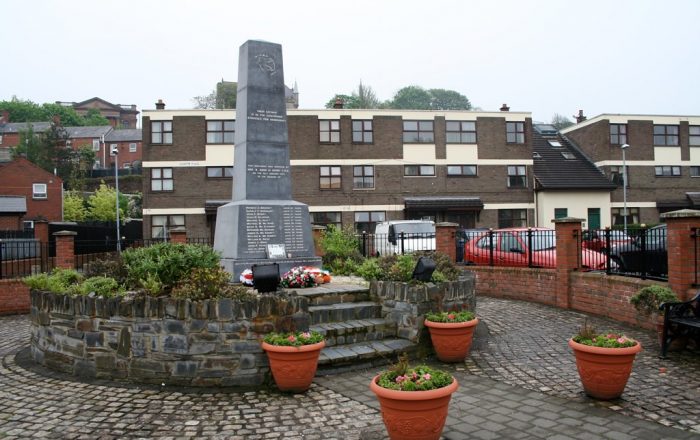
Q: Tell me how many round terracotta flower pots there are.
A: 4